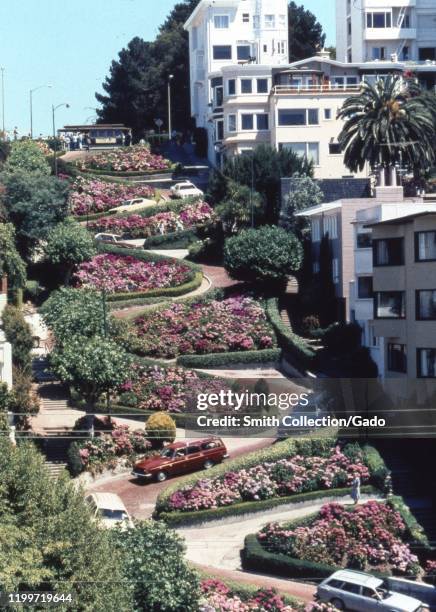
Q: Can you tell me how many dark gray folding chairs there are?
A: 0